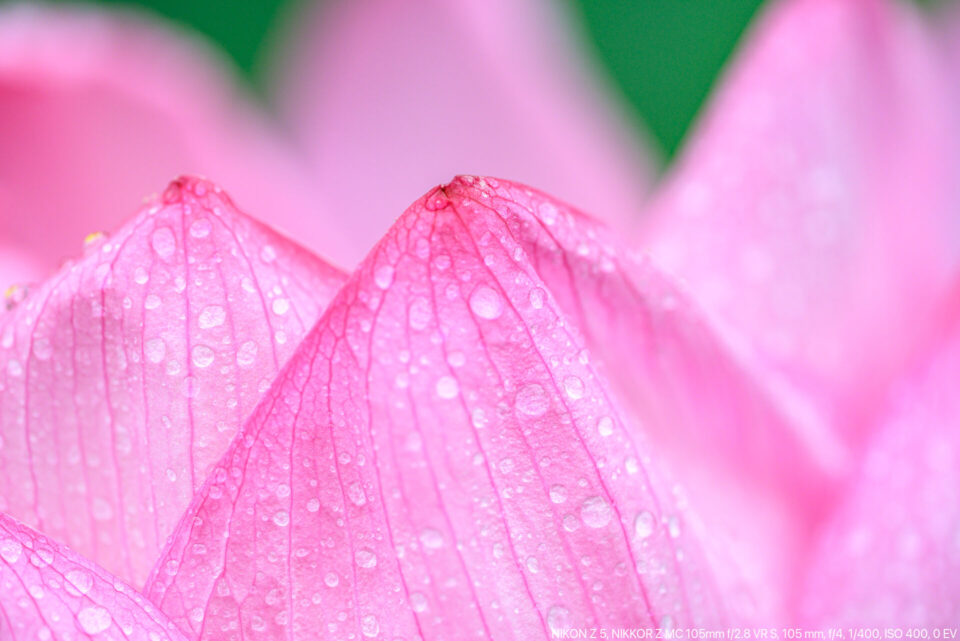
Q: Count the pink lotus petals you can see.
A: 7